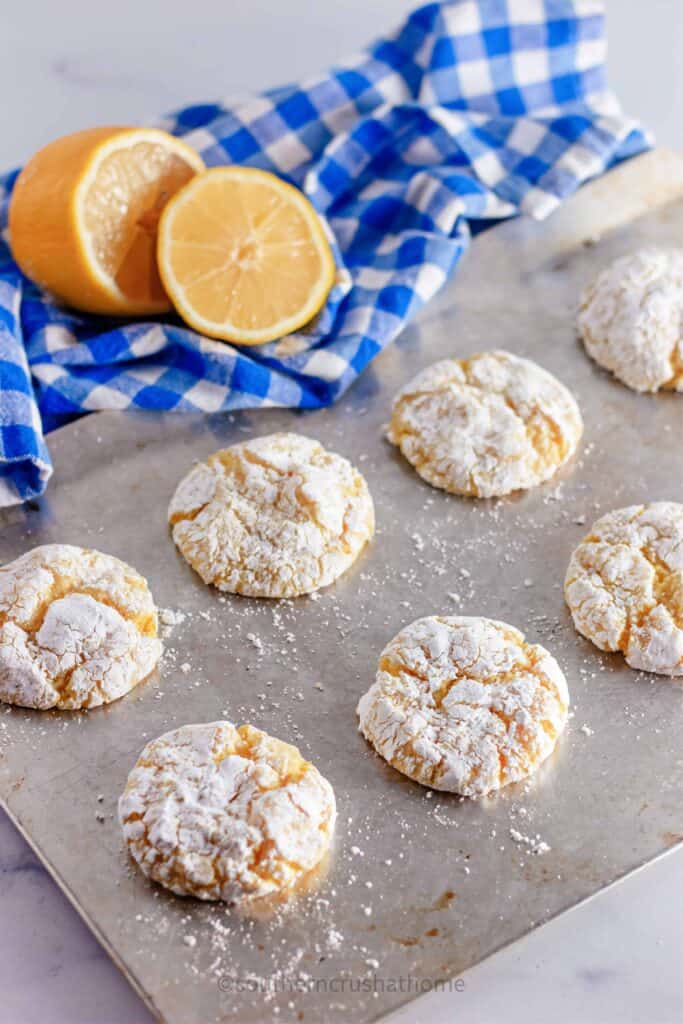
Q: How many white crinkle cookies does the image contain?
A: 7